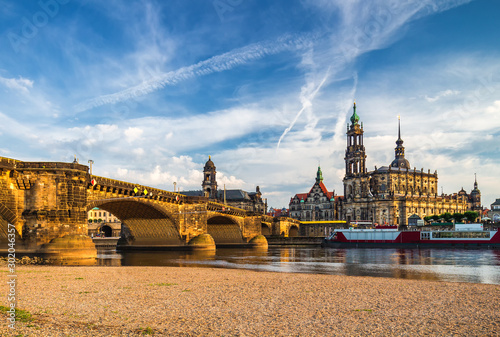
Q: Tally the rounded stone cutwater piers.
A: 3